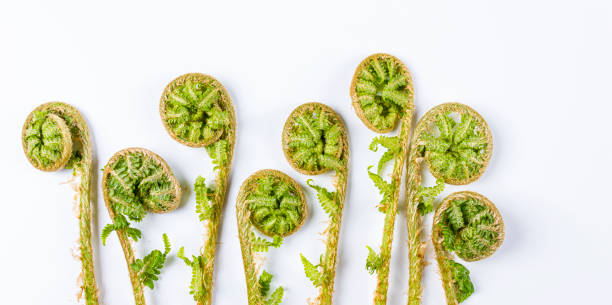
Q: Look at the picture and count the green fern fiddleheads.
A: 8